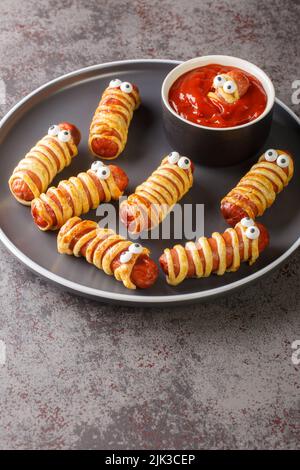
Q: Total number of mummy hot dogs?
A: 8